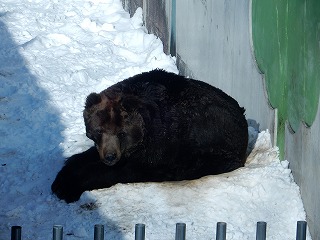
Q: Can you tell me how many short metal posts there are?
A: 8